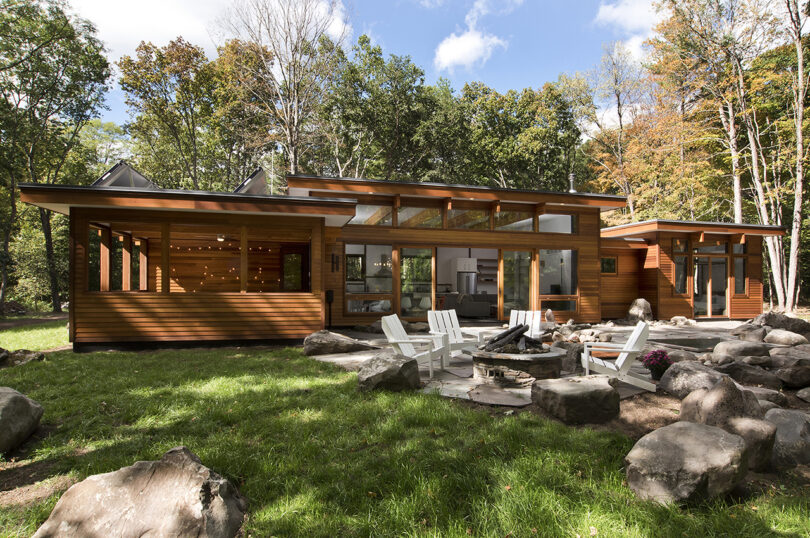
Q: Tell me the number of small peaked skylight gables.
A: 2